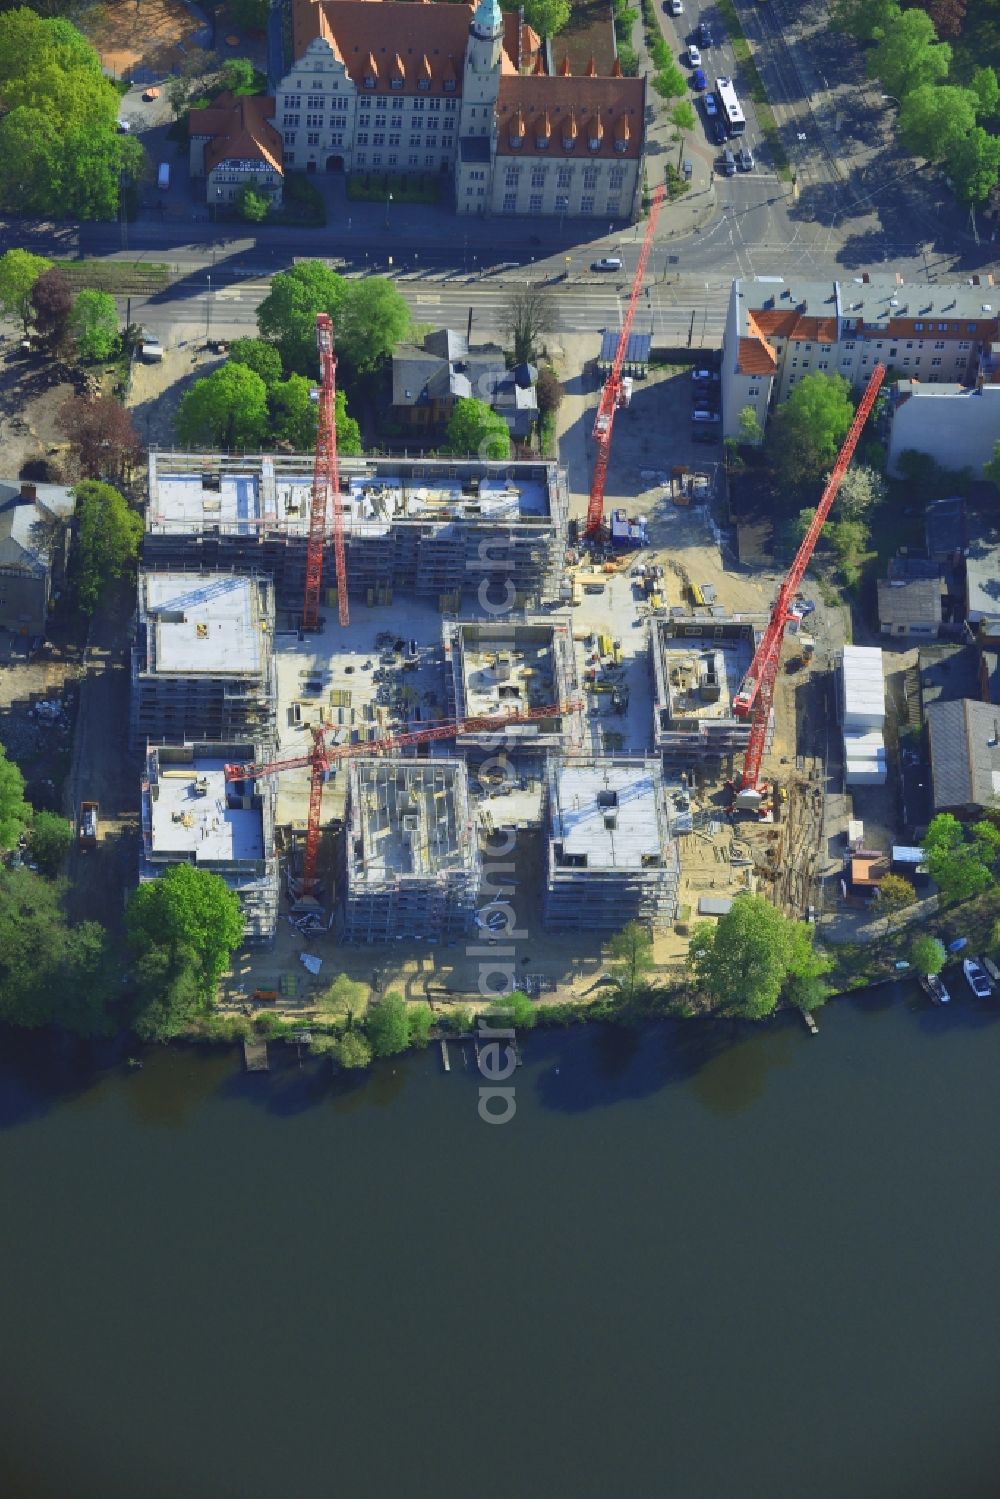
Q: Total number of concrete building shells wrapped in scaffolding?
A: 7